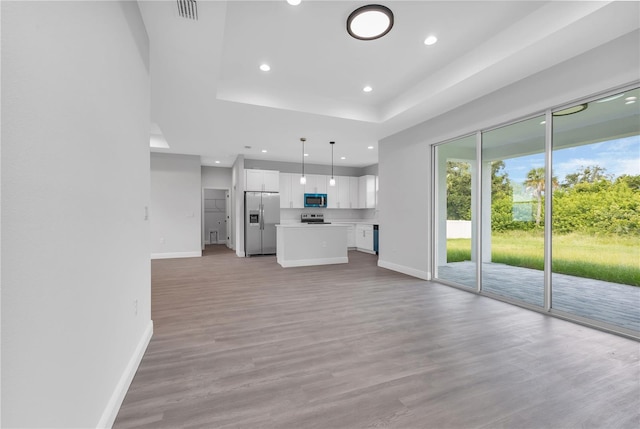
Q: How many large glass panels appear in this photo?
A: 3